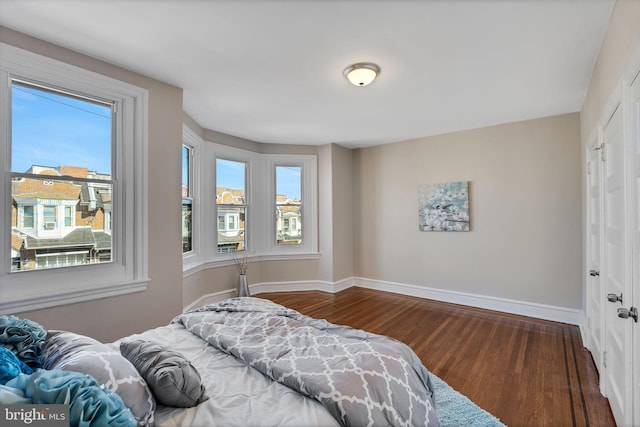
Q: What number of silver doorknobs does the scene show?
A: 3